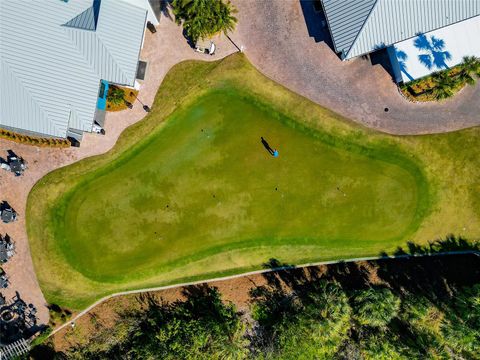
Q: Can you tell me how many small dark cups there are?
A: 6